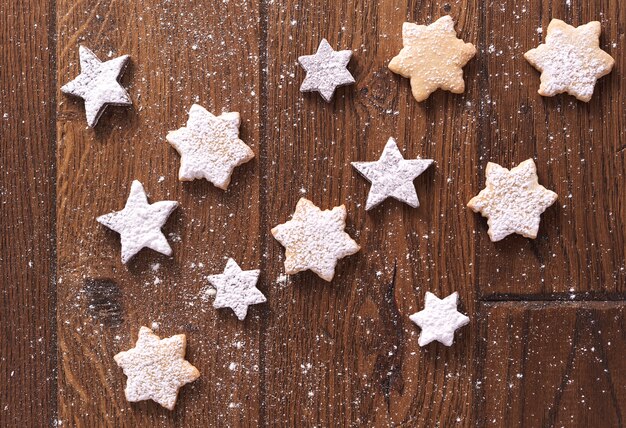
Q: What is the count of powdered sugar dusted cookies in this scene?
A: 12